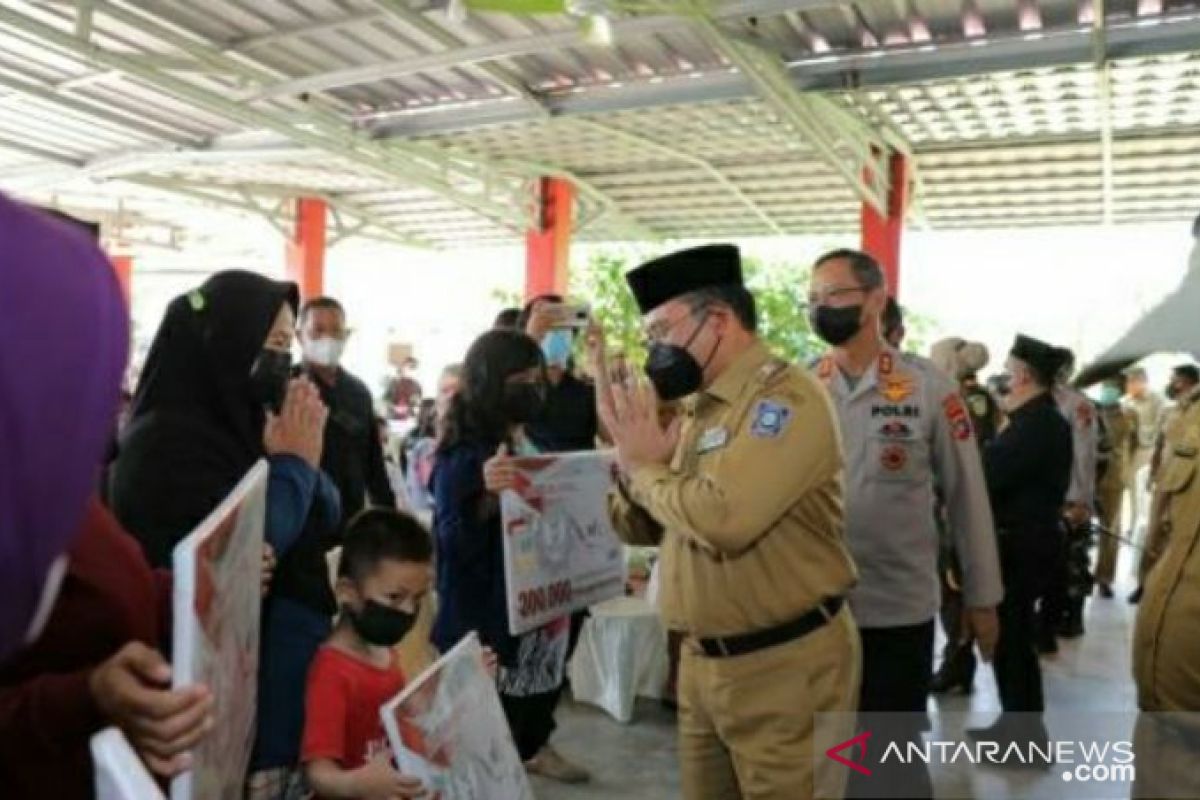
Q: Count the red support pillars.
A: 4